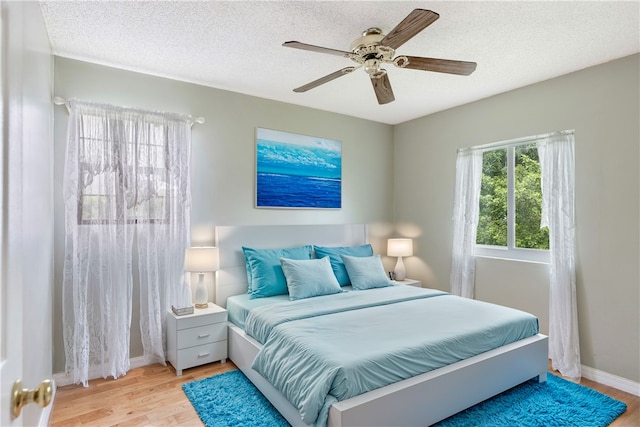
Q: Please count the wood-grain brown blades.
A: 5